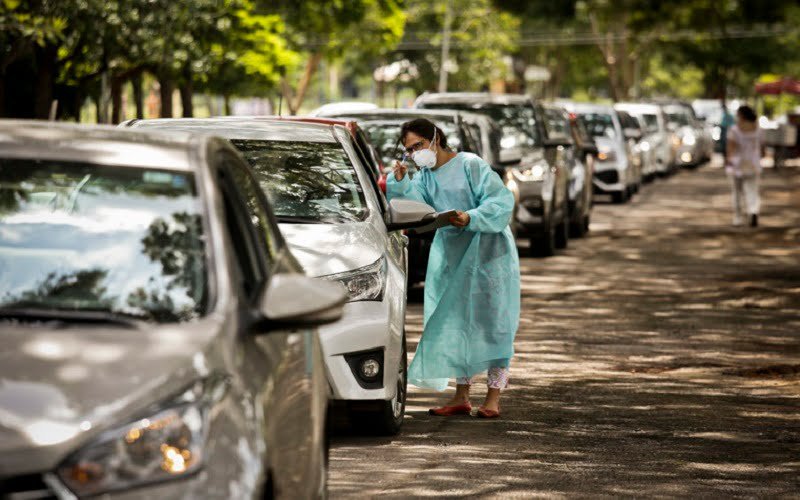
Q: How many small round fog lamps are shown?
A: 1